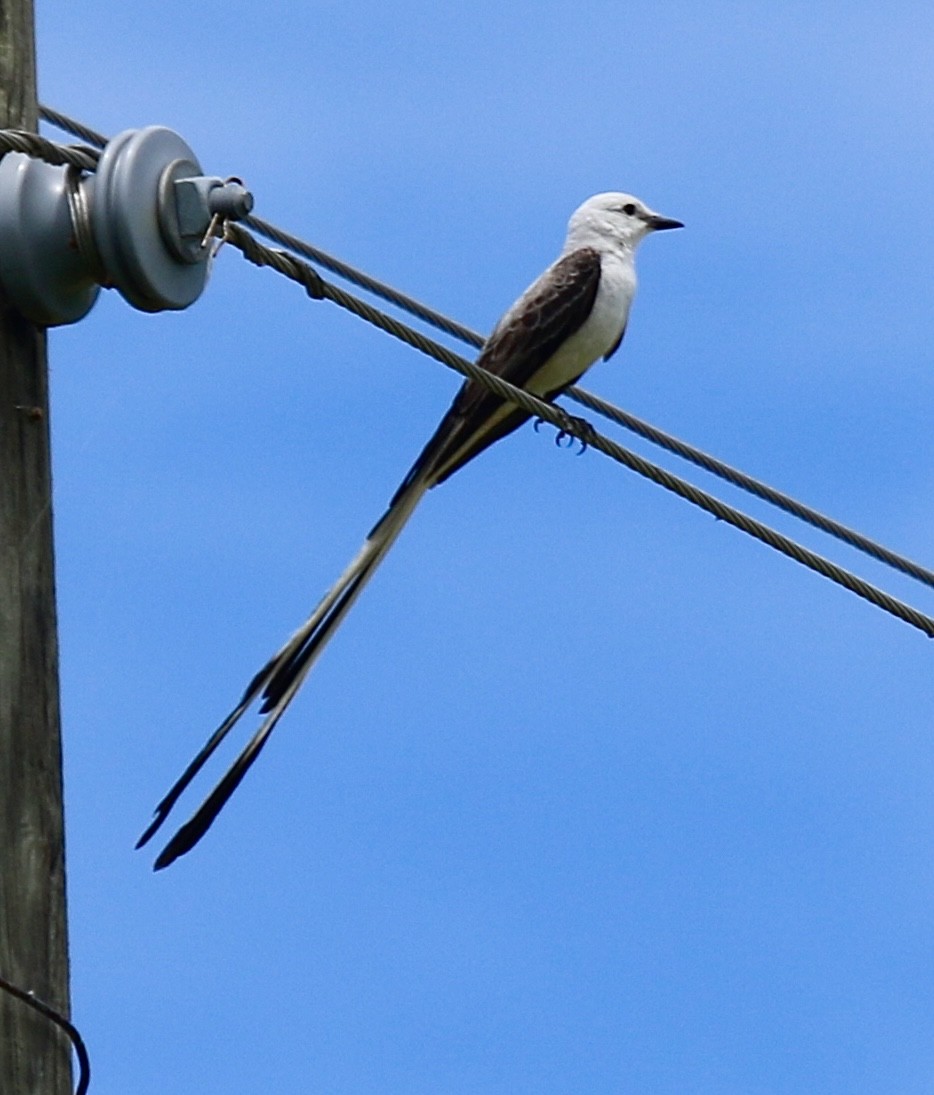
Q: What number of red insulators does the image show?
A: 0